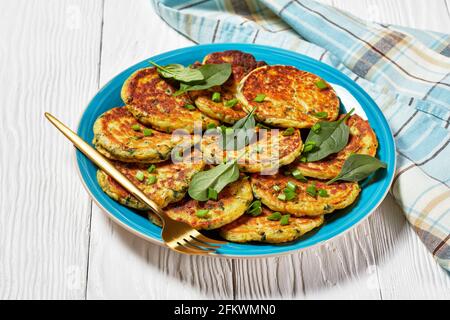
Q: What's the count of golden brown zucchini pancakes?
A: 11